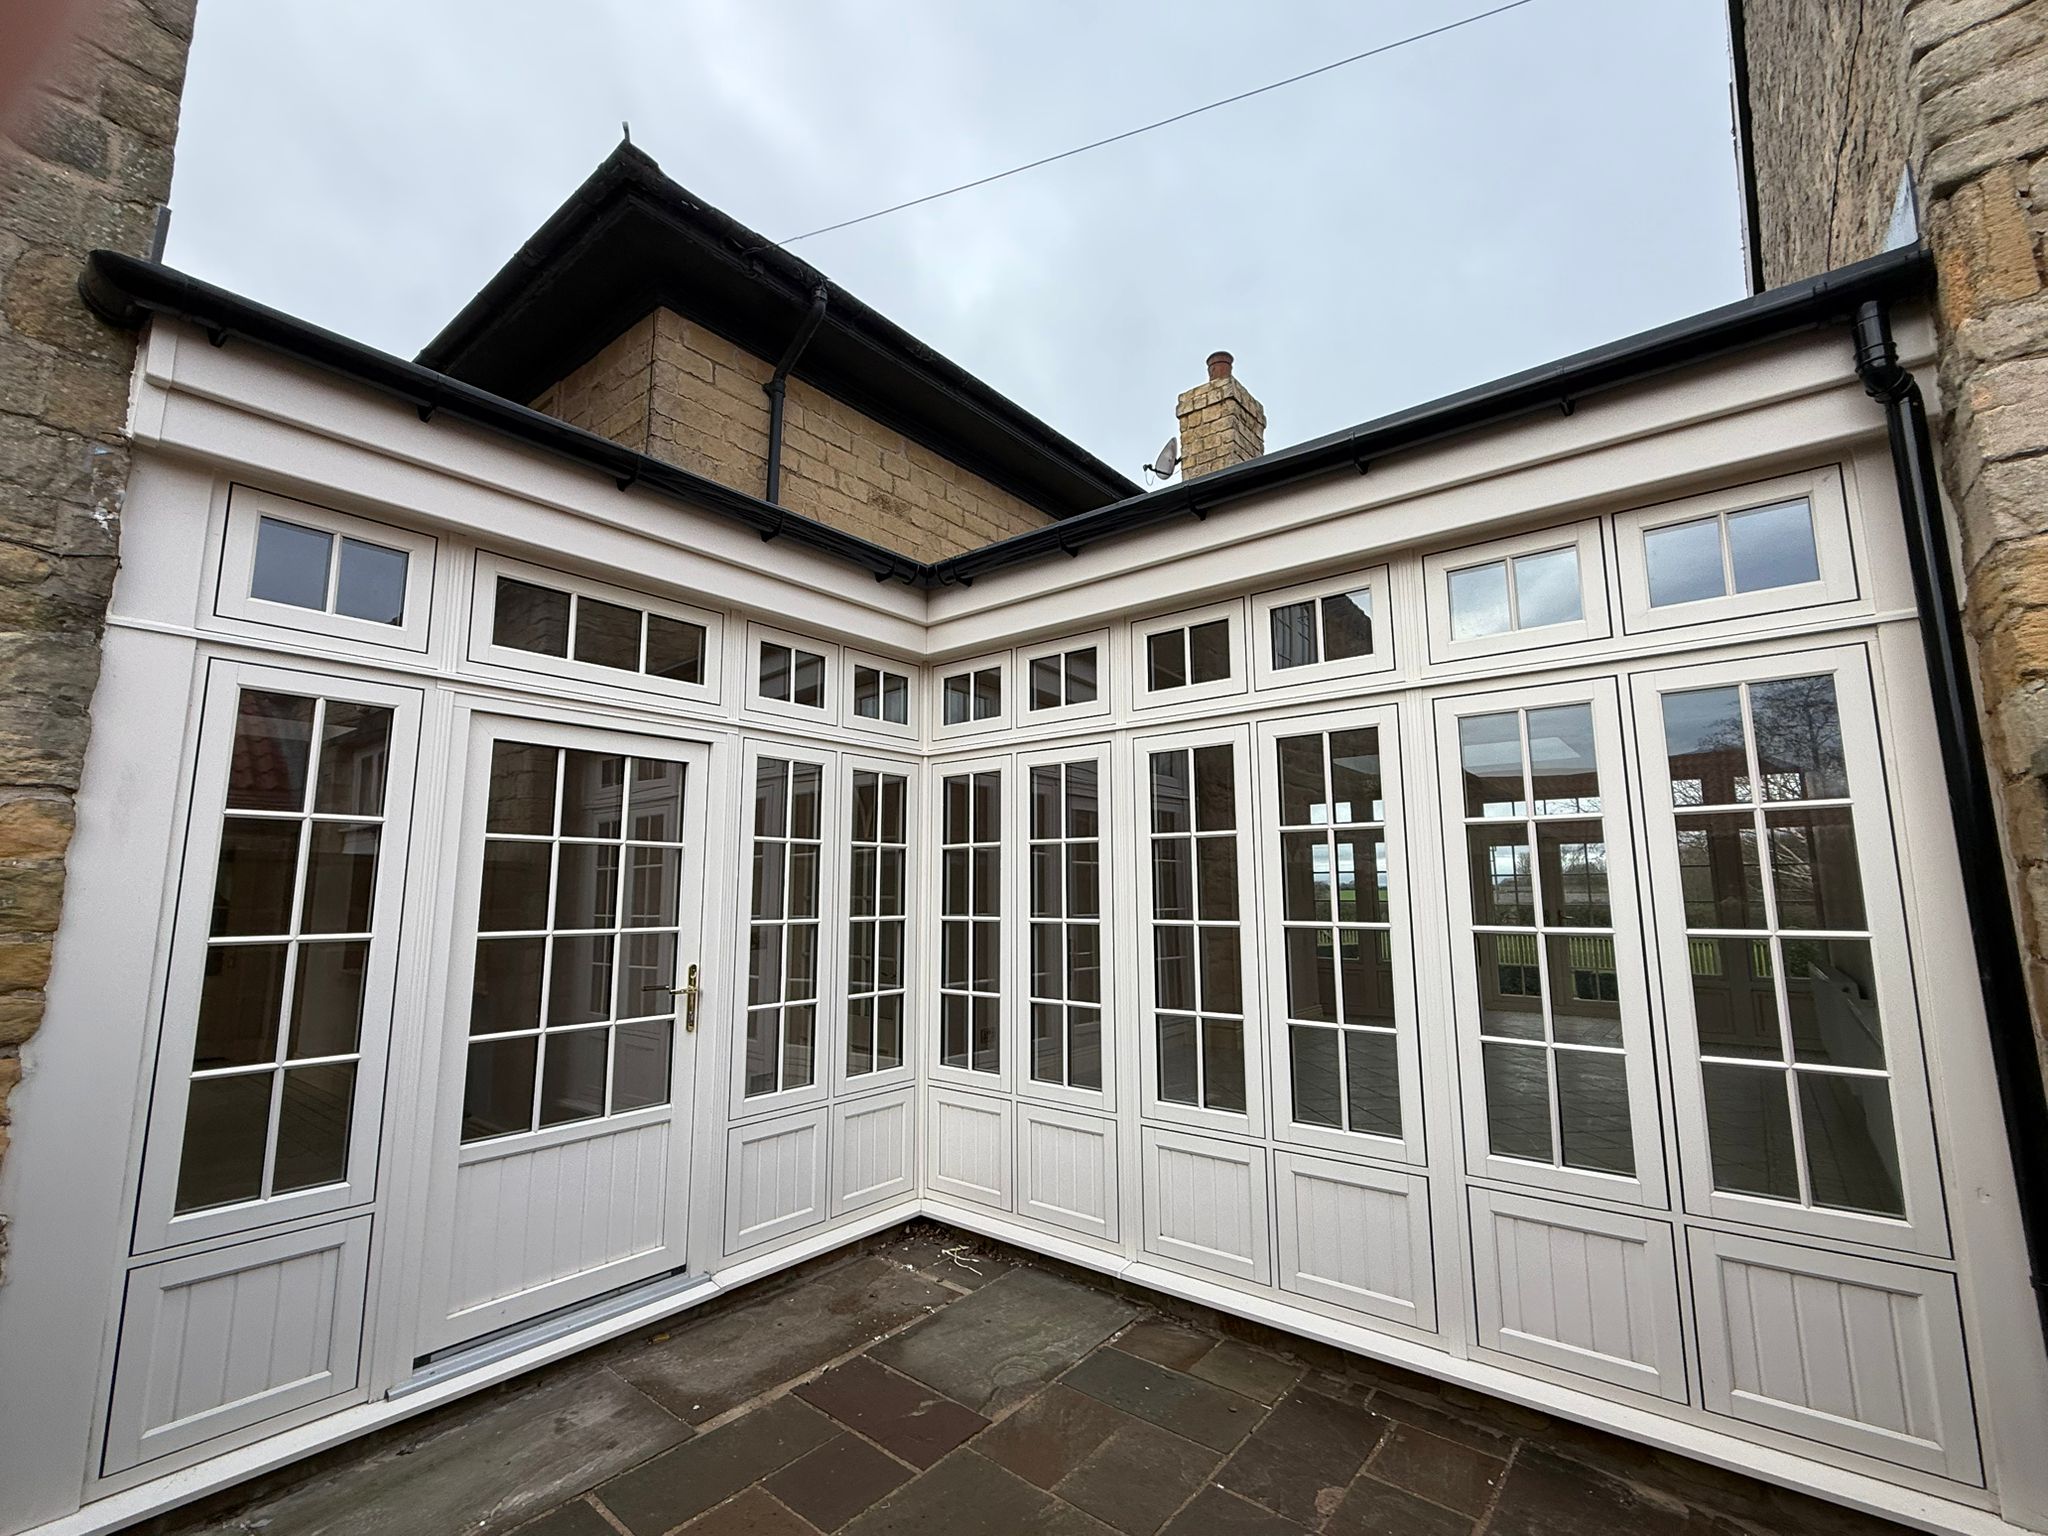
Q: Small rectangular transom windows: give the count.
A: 10